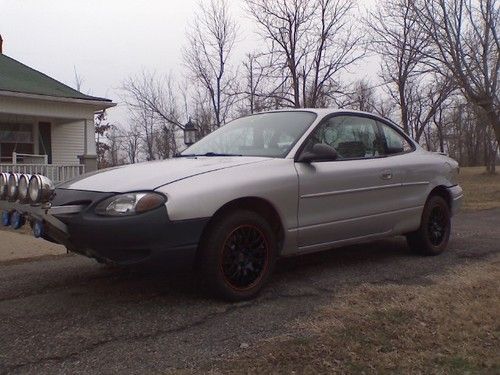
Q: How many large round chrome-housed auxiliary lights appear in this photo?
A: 4